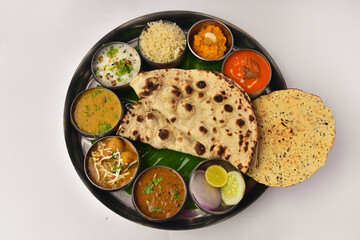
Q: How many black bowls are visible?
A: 8